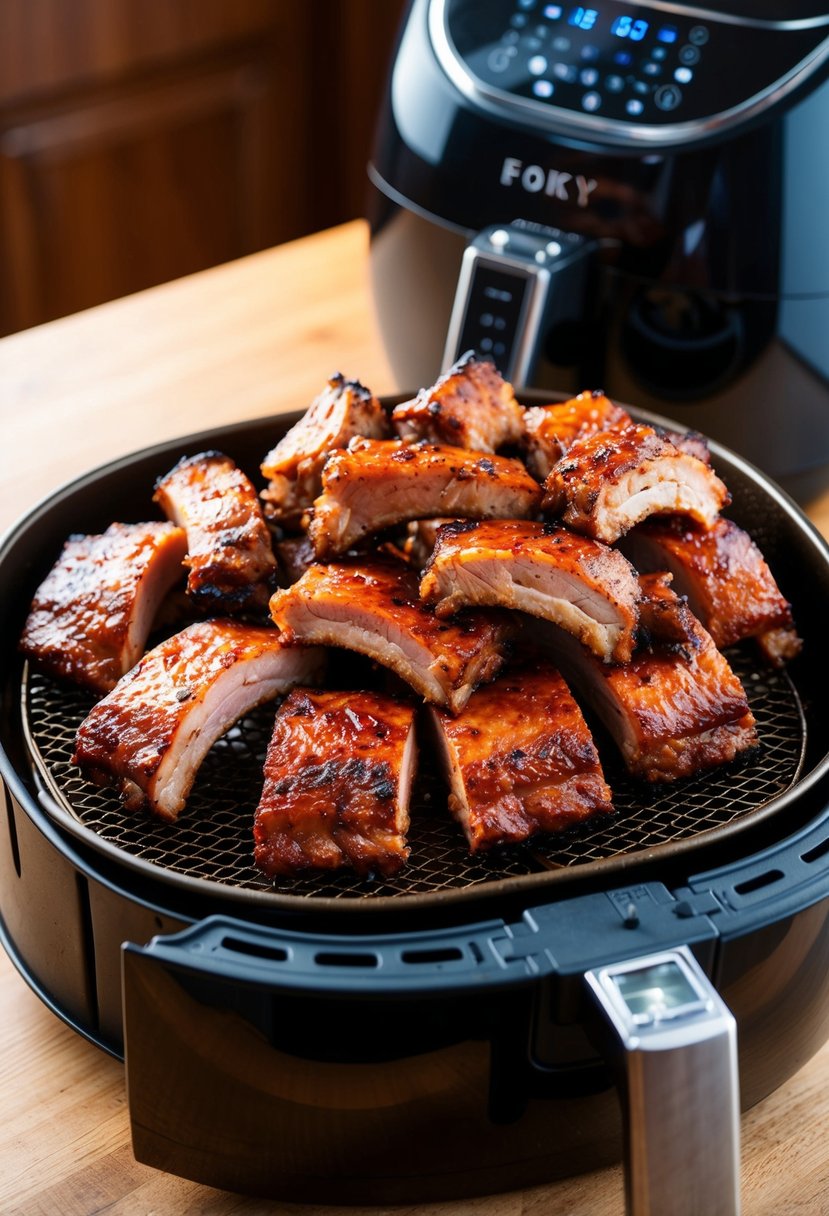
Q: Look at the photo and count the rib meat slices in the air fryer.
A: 14